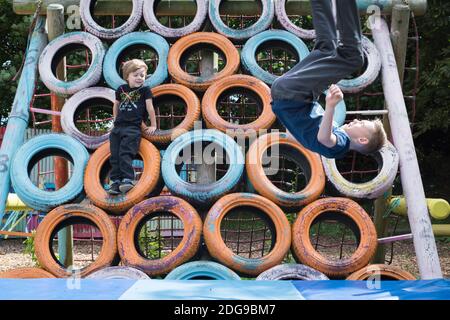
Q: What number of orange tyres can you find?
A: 11